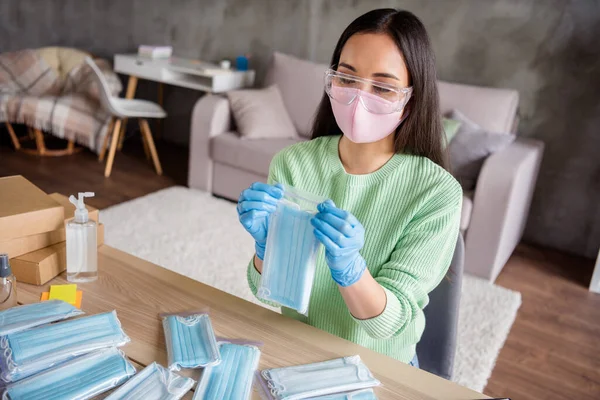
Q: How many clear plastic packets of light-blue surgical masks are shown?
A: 9